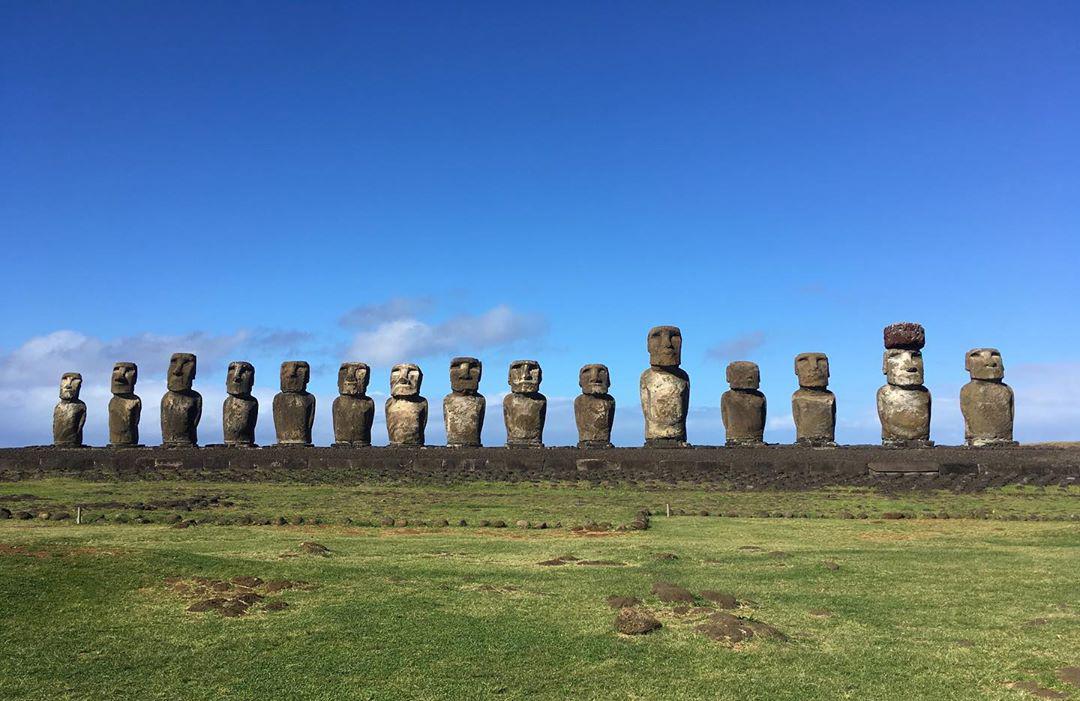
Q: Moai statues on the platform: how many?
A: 15